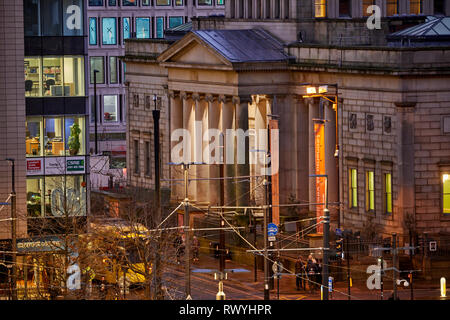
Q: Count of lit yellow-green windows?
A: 4